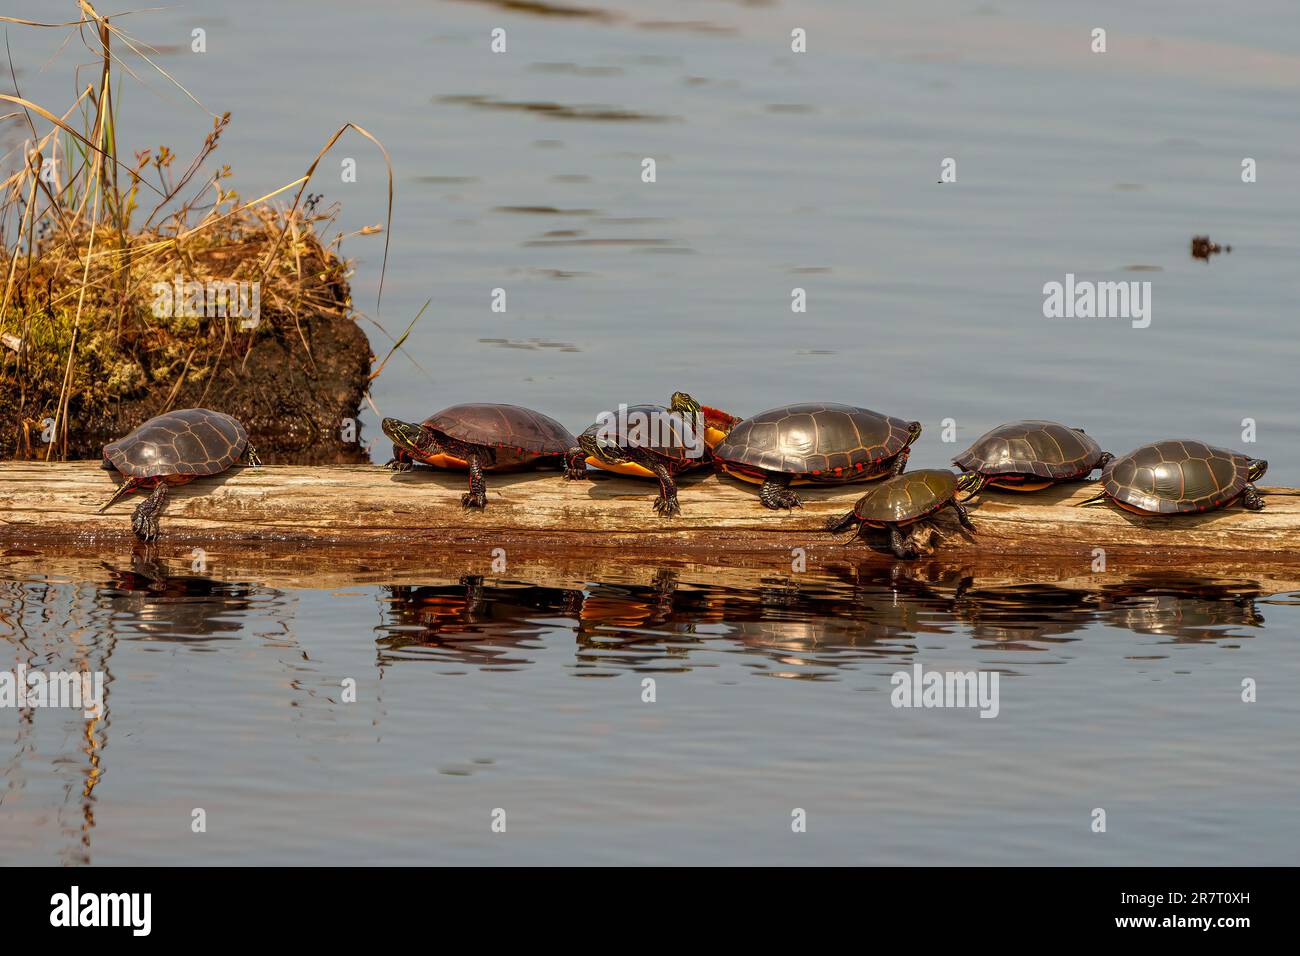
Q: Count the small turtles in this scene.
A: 1